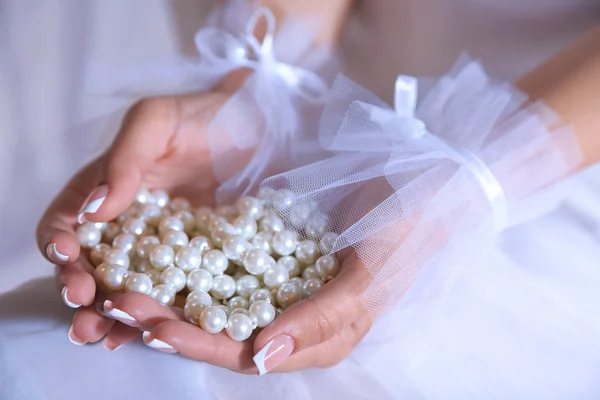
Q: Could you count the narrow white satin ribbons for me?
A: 2